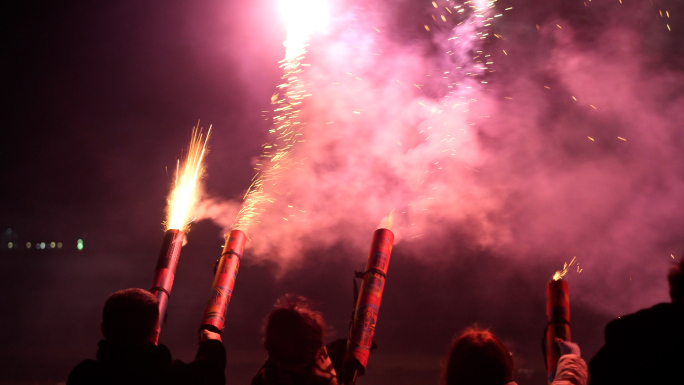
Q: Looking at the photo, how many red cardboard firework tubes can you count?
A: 4